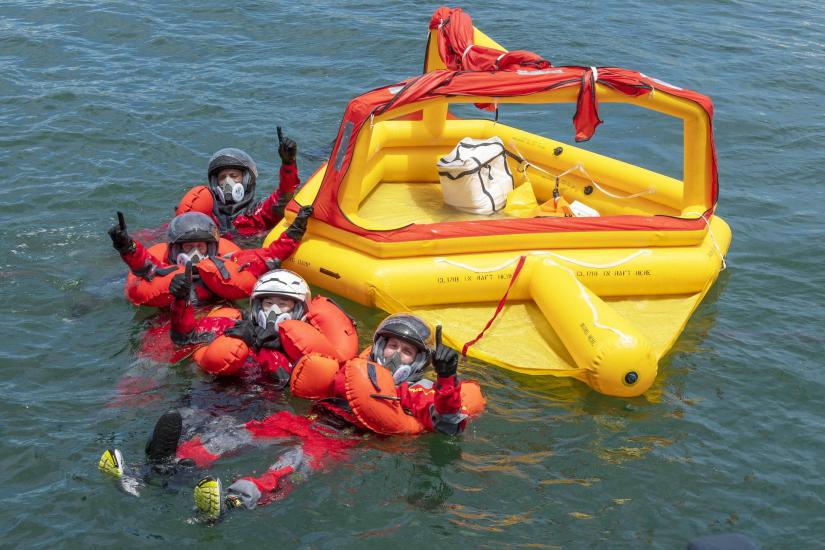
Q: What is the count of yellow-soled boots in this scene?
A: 2